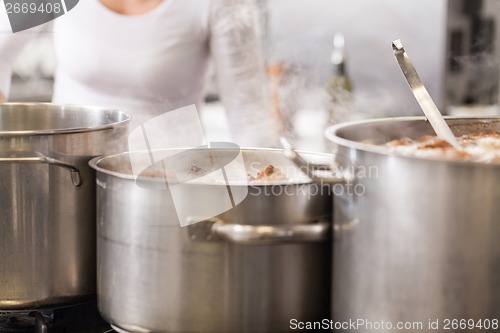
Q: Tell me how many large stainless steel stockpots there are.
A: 3